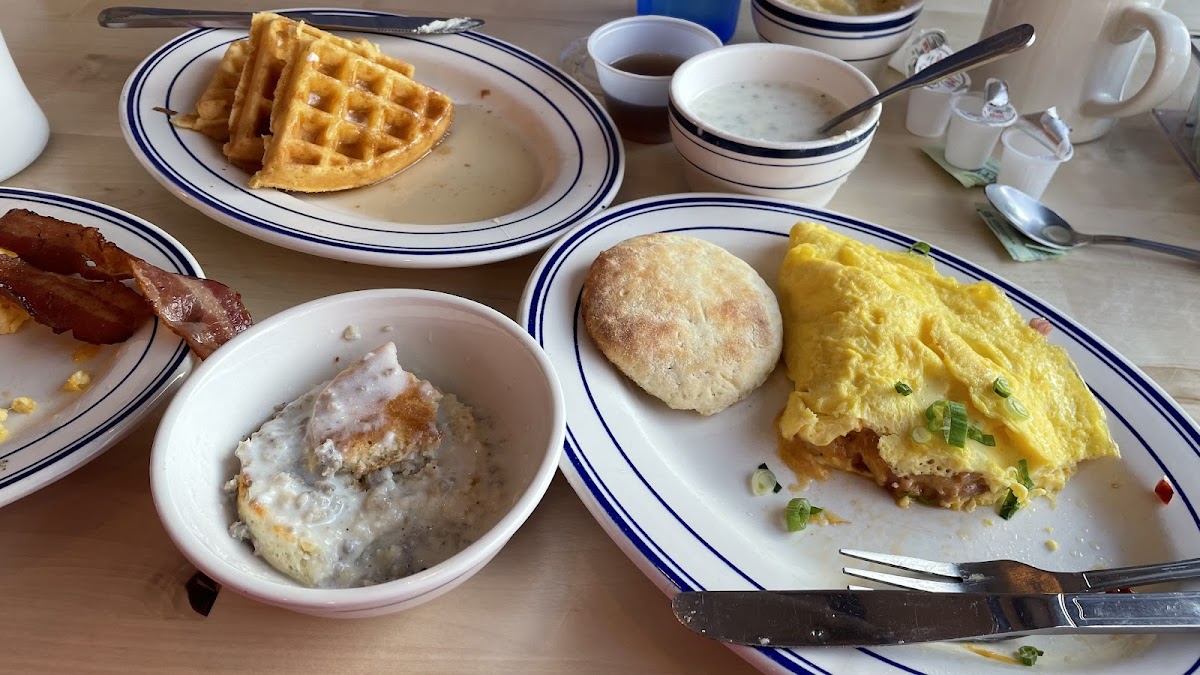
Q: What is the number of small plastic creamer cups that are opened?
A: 2